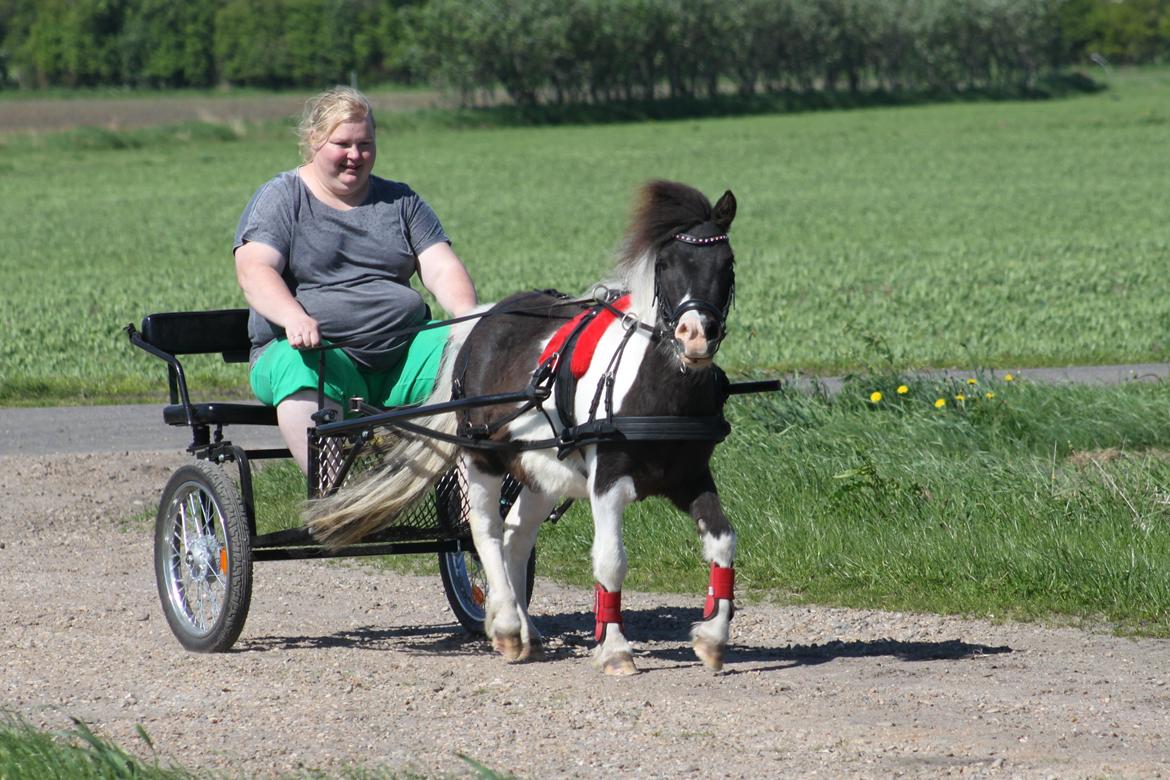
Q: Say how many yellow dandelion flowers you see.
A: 7